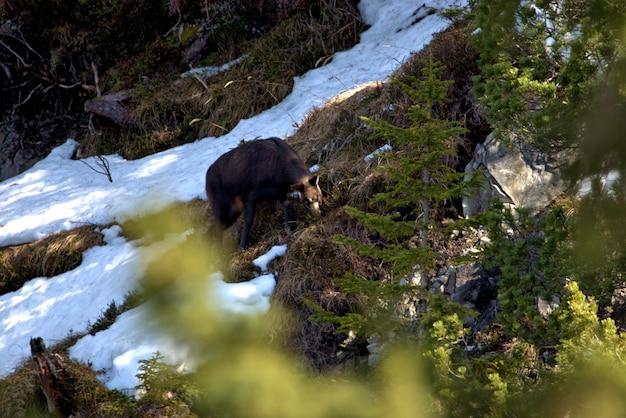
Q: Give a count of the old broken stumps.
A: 1